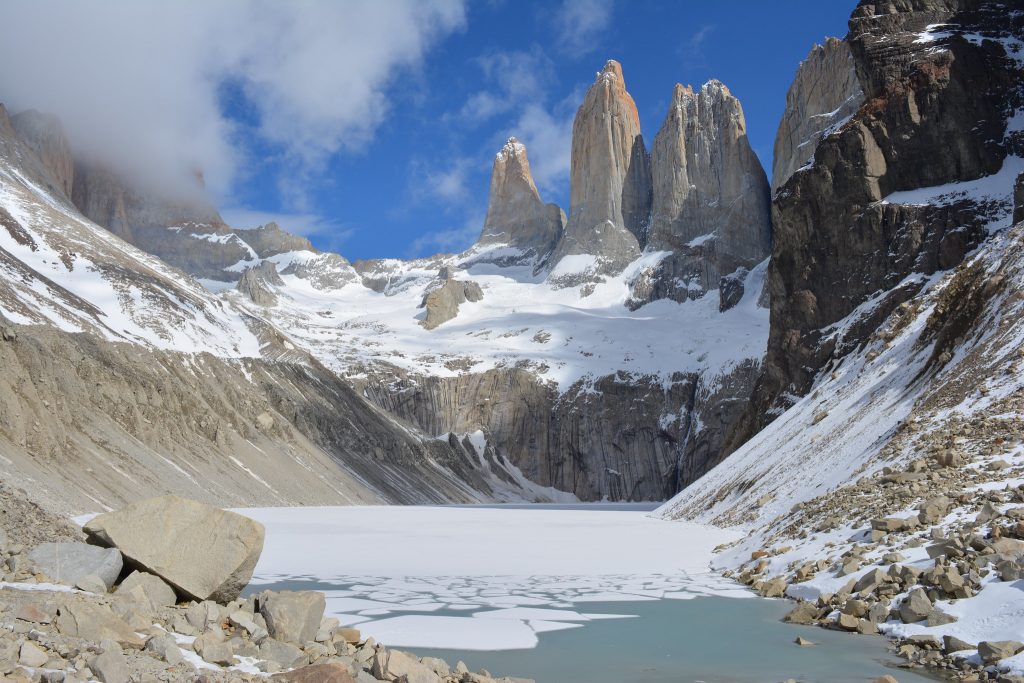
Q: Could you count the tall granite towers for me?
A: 3